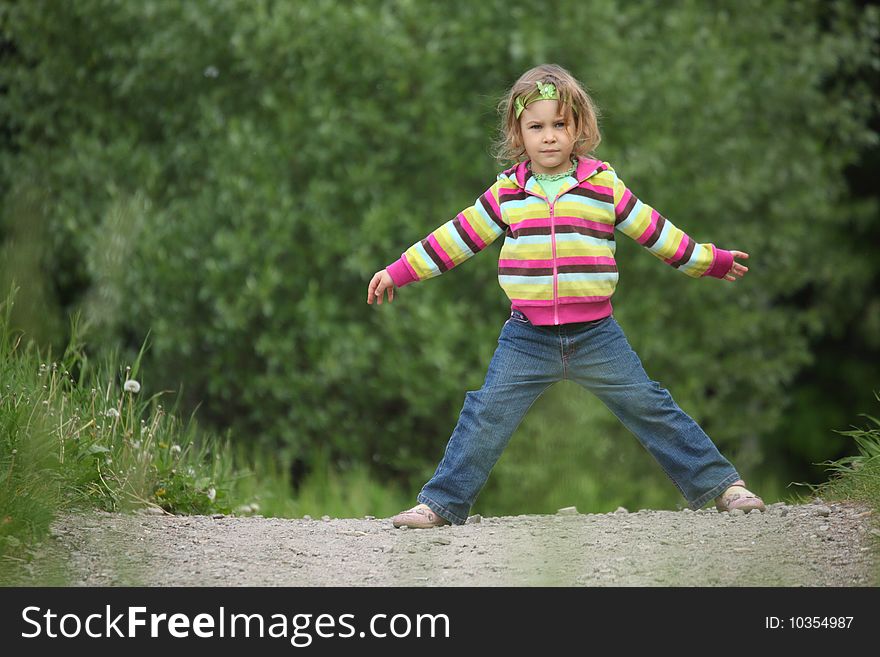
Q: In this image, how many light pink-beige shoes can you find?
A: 2